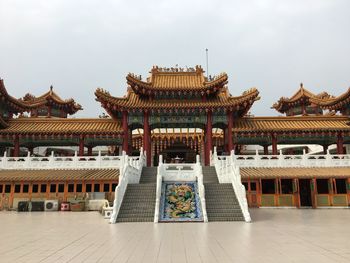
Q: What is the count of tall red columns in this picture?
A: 4